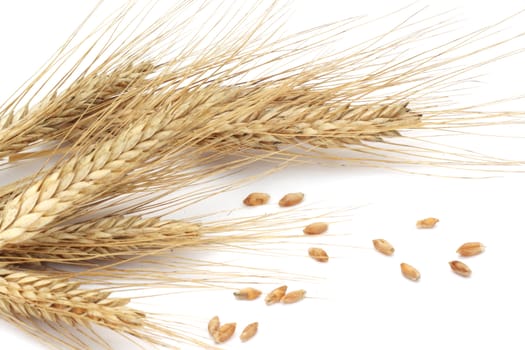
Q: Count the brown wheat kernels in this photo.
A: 15